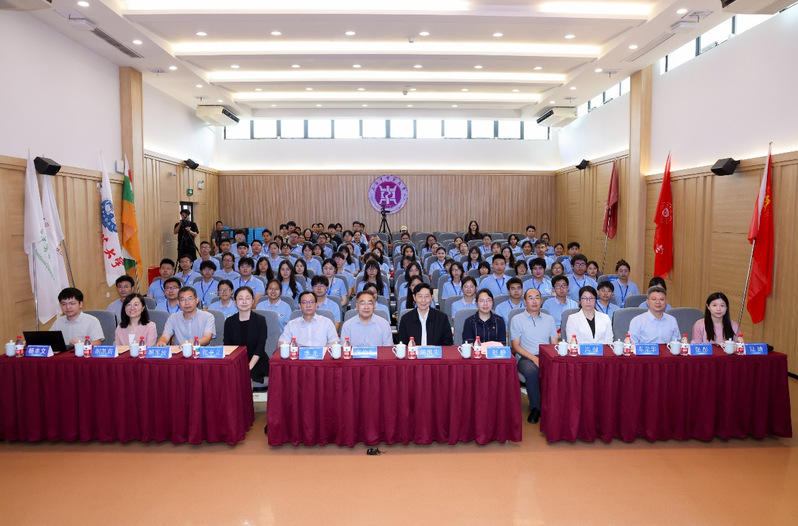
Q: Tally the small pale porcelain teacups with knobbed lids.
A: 12